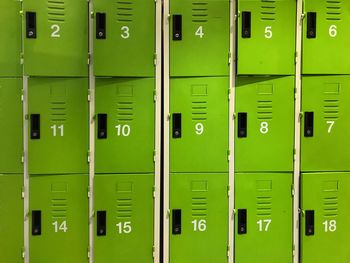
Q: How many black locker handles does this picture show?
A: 15